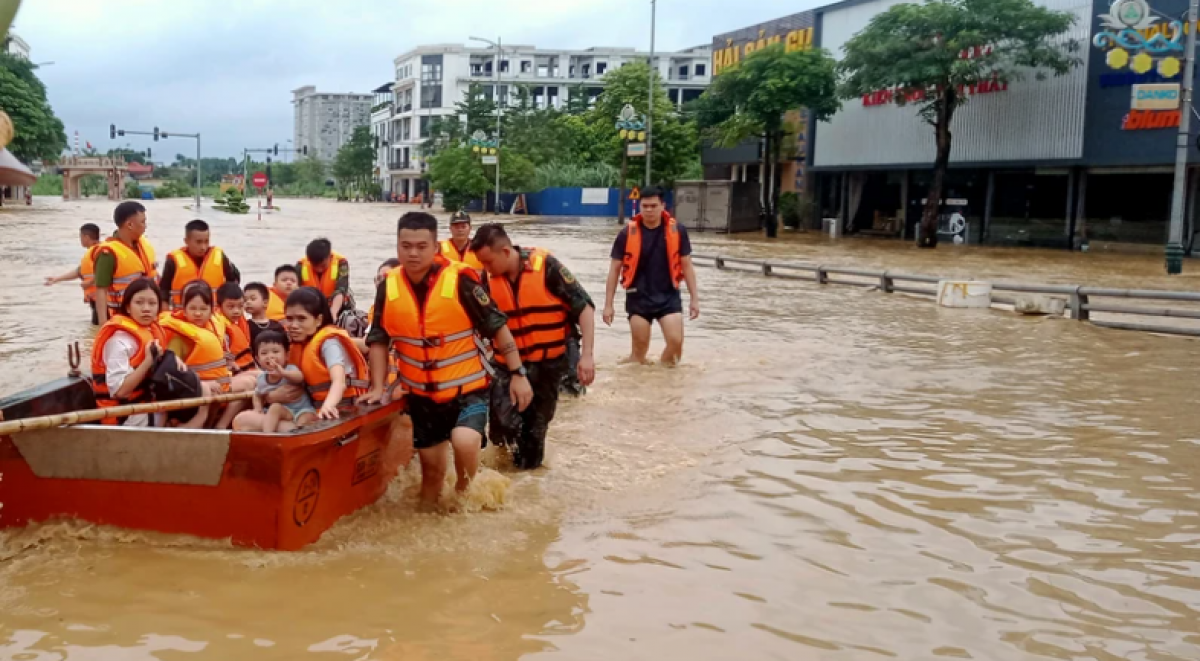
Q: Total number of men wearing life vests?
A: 8